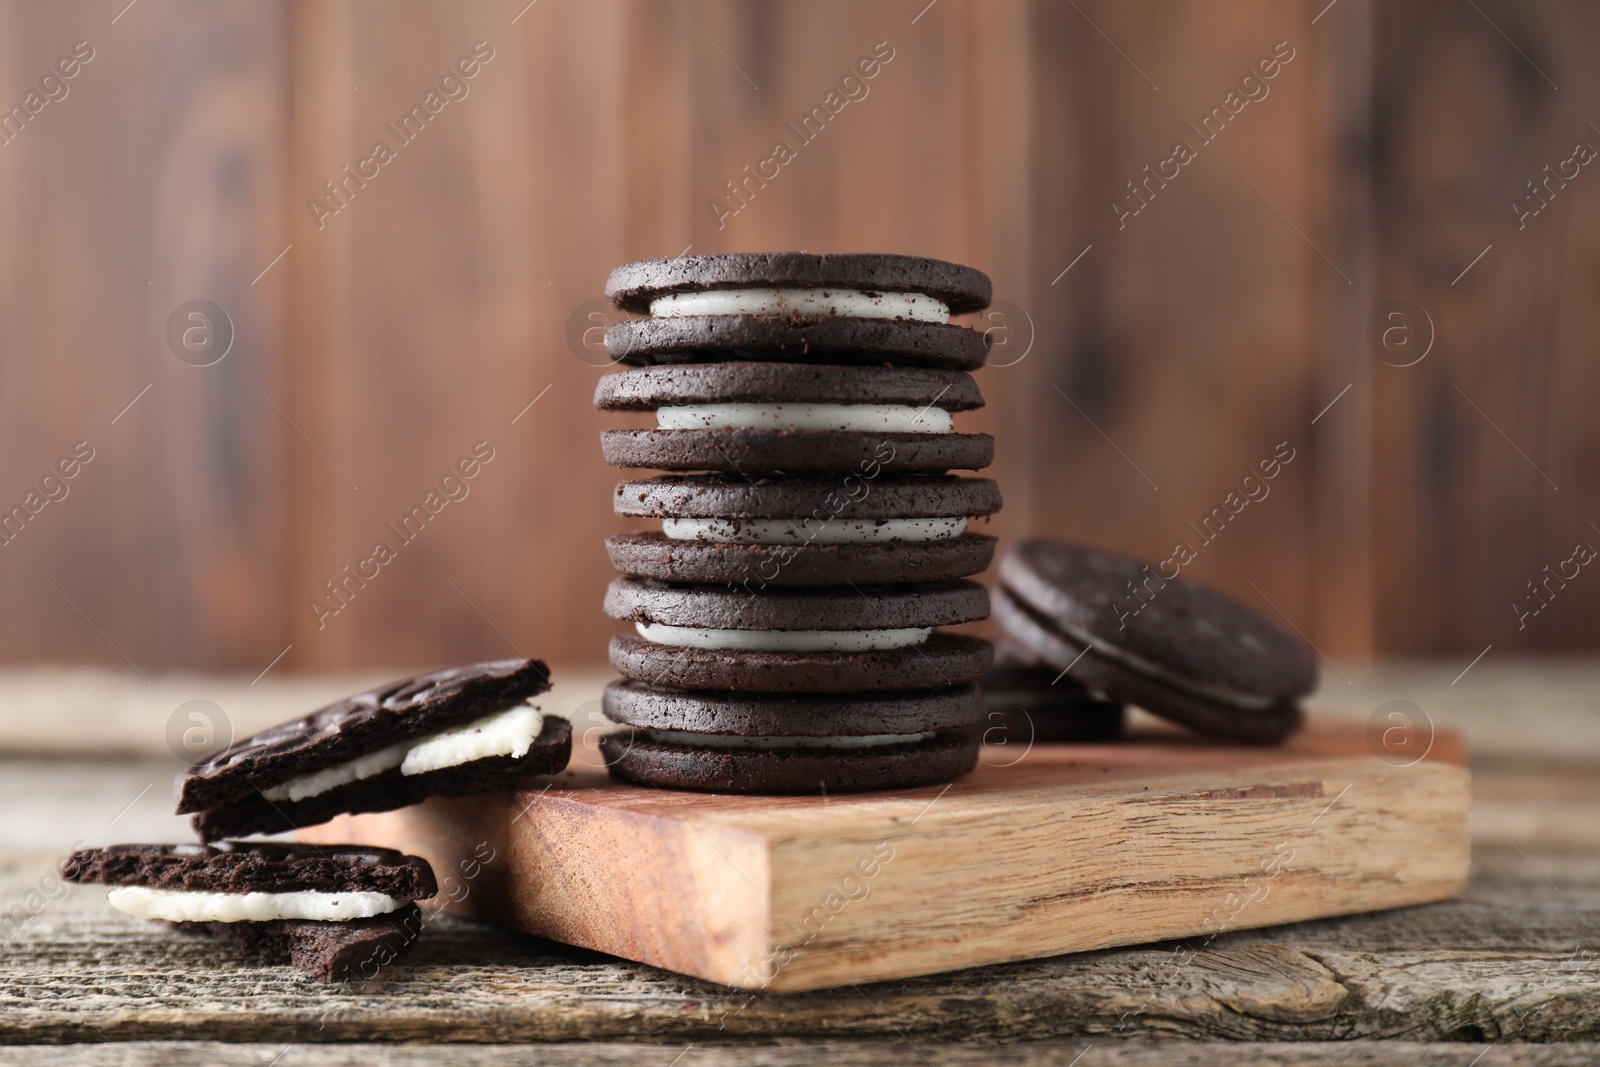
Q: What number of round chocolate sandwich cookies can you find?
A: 7